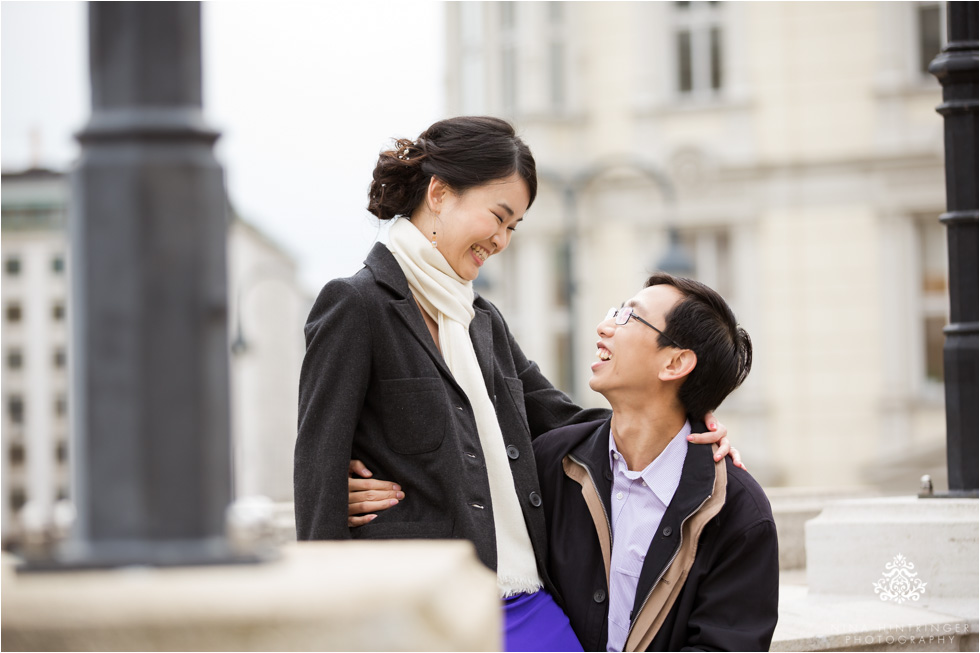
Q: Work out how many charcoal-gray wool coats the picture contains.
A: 1